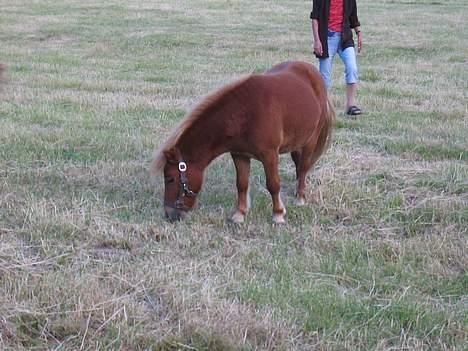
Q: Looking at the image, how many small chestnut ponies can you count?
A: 1